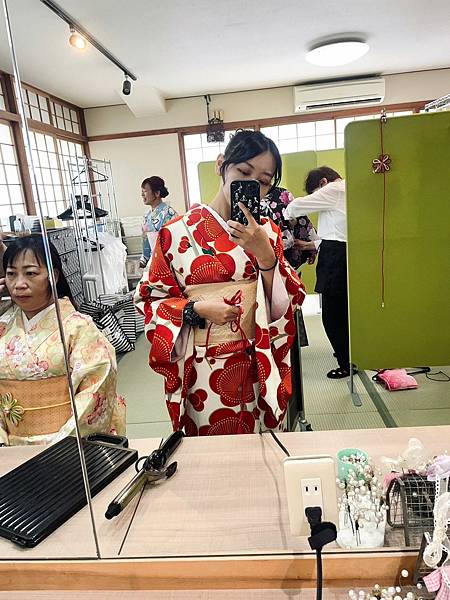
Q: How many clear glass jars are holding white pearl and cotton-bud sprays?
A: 1